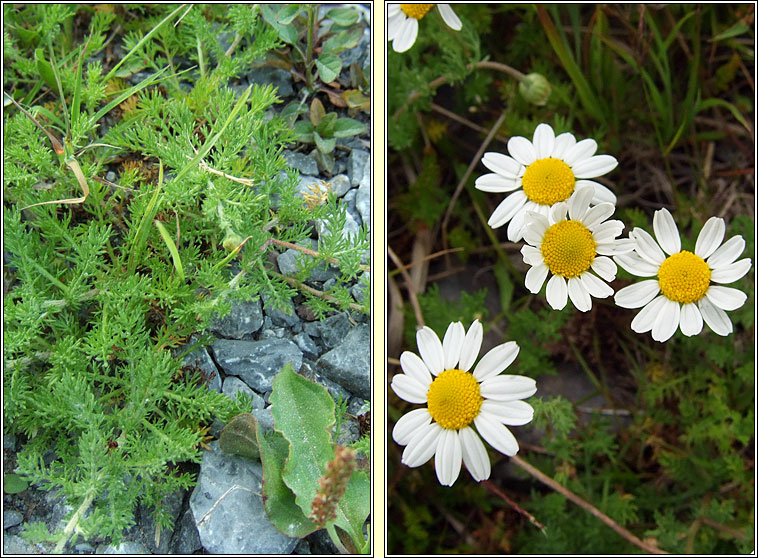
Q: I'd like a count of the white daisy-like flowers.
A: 5